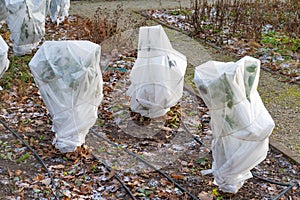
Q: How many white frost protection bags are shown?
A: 6